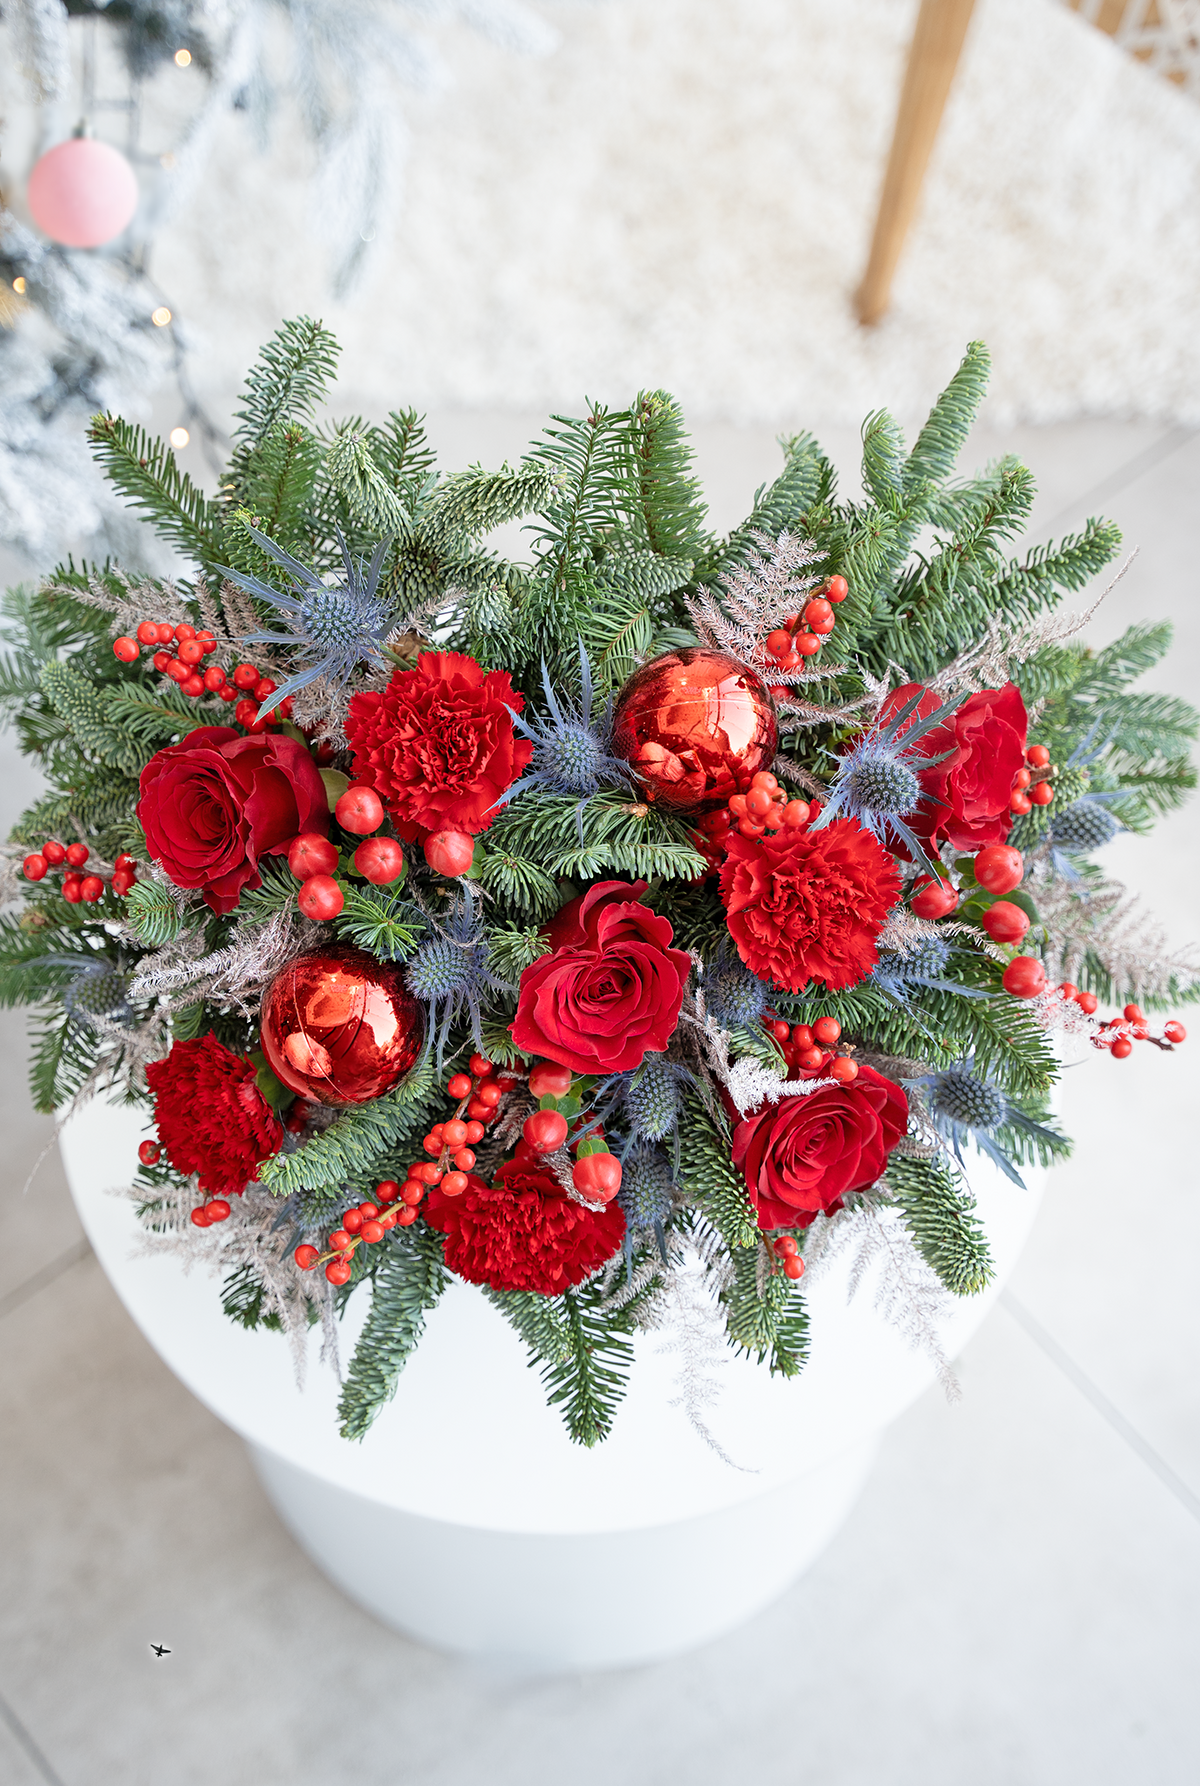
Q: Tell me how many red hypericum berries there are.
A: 12